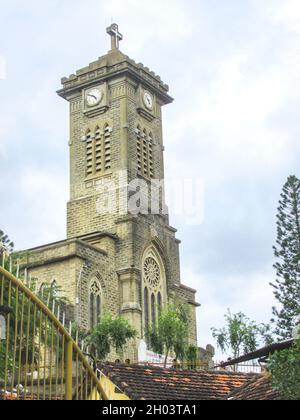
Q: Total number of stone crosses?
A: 1